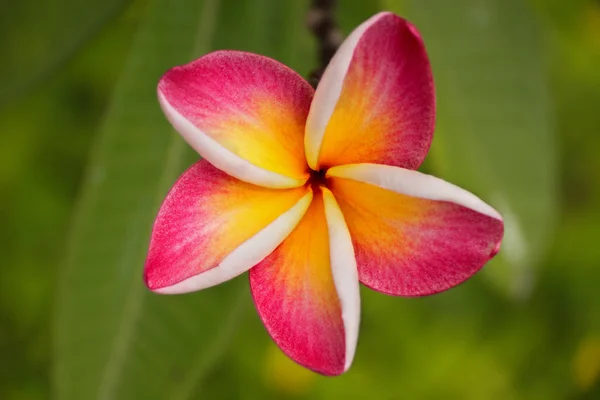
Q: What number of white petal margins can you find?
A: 5